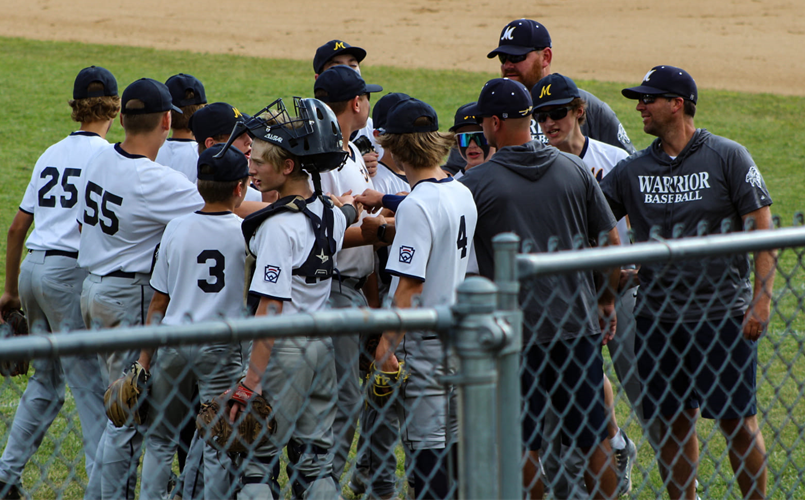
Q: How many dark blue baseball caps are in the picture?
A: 14